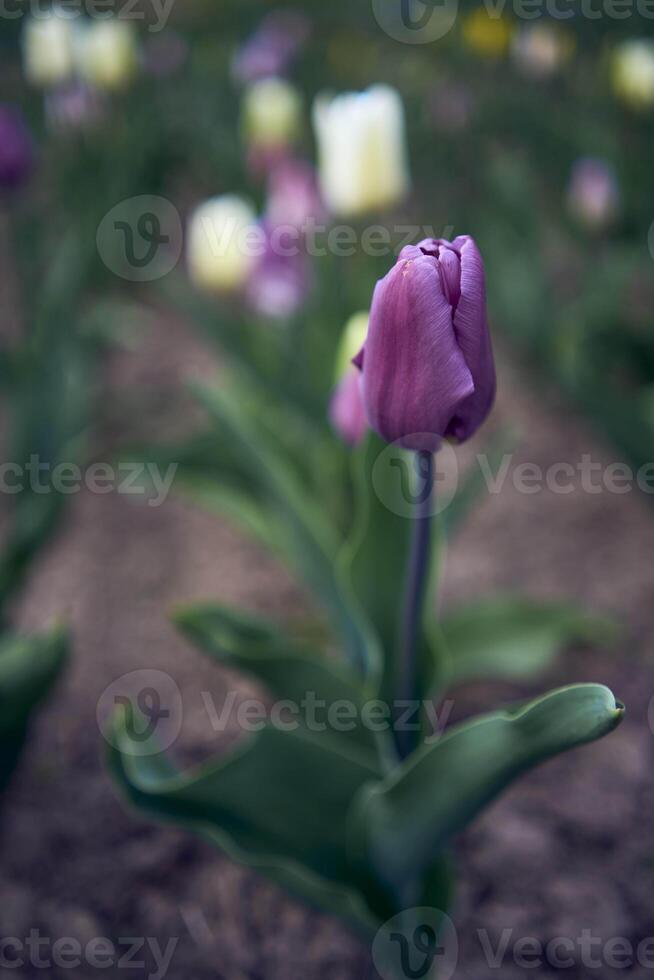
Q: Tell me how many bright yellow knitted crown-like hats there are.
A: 0